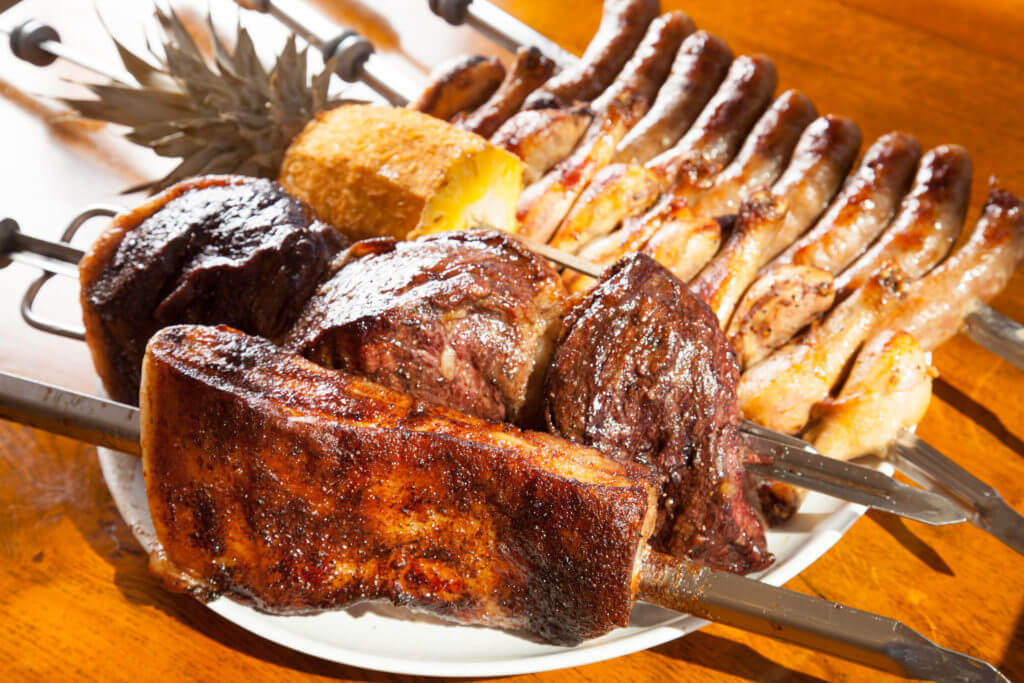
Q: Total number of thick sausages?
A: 9